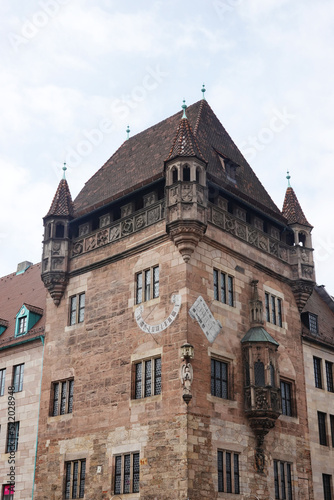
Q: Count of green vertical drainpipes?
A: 1